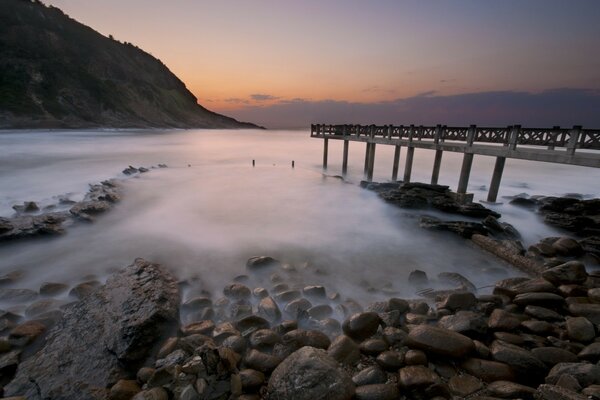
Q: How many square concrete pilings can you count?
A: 9